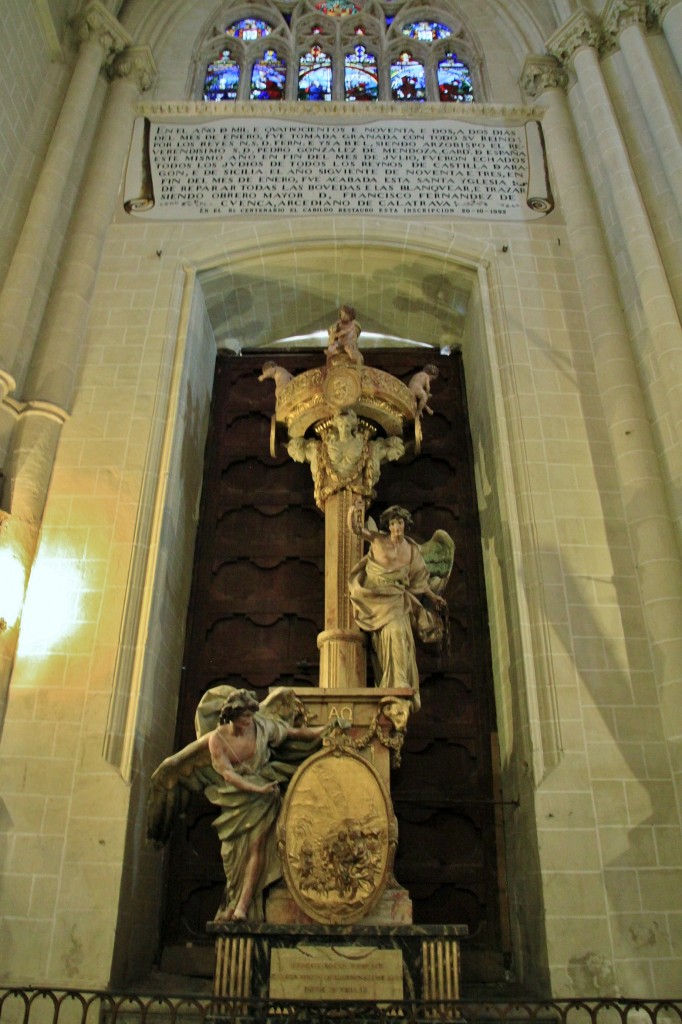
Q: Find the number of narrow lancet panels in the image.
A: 6